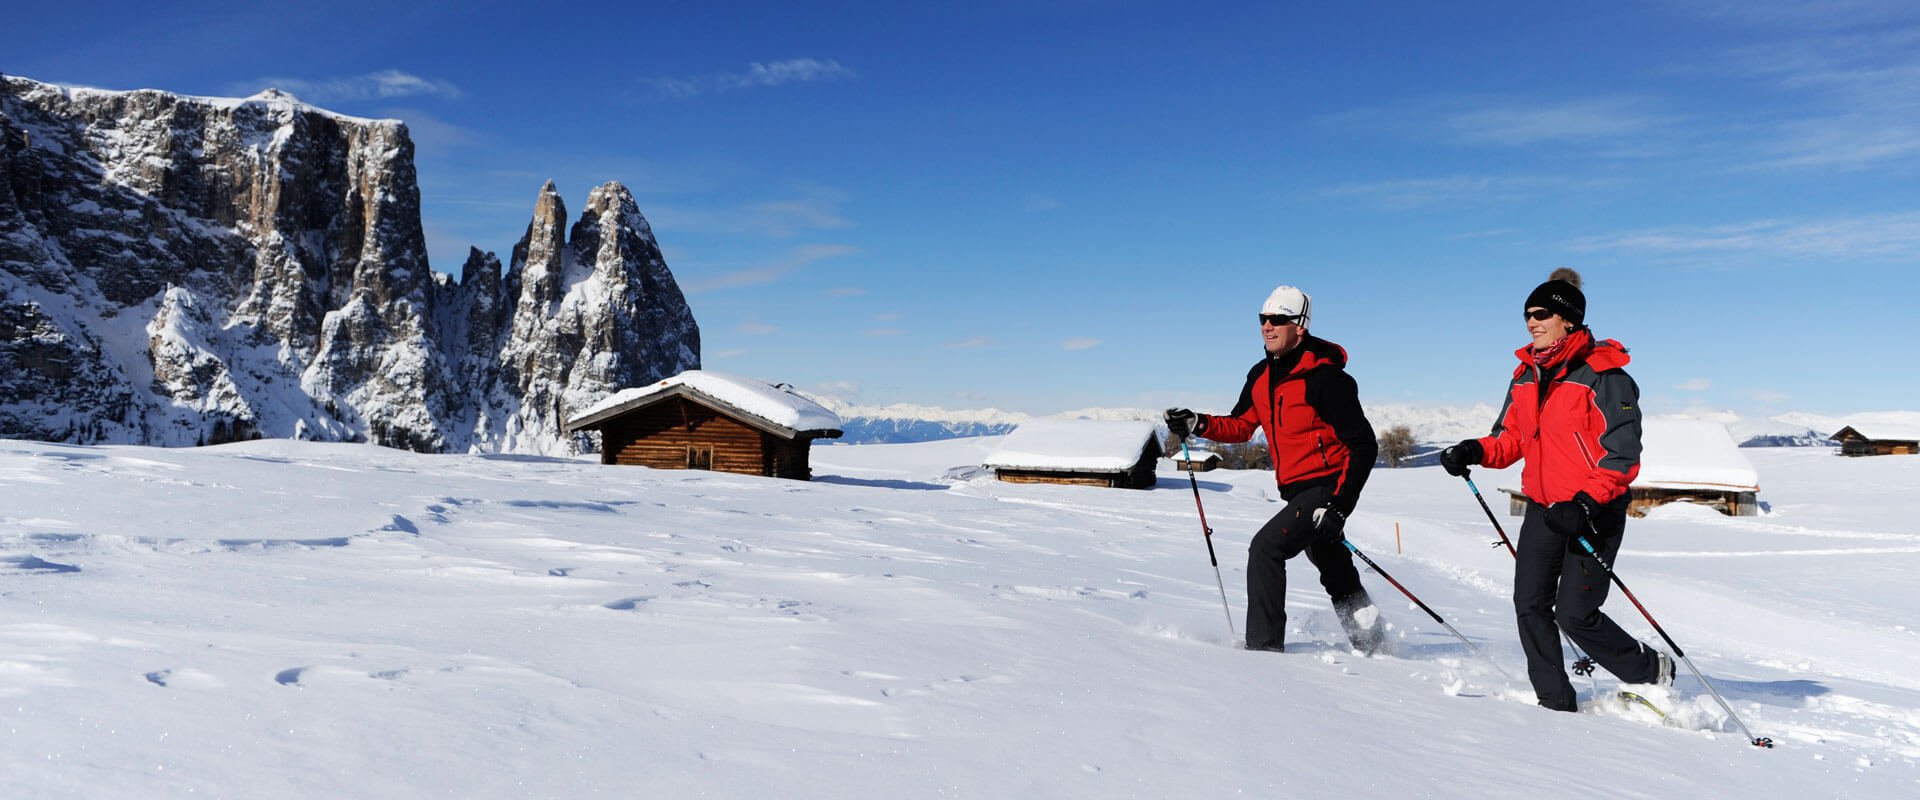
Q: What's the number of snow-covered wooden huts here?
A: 5